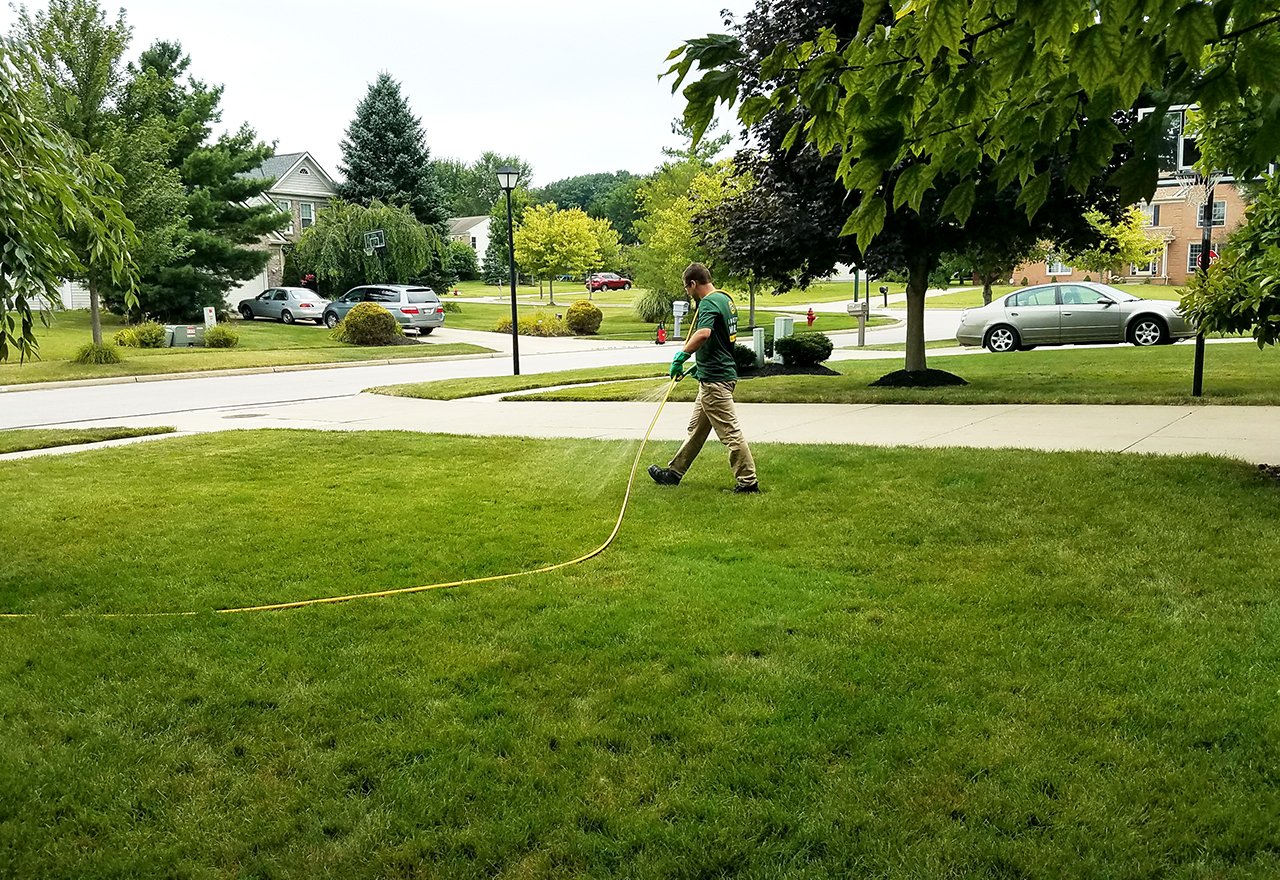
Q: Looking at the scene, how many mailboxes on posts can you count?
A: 3